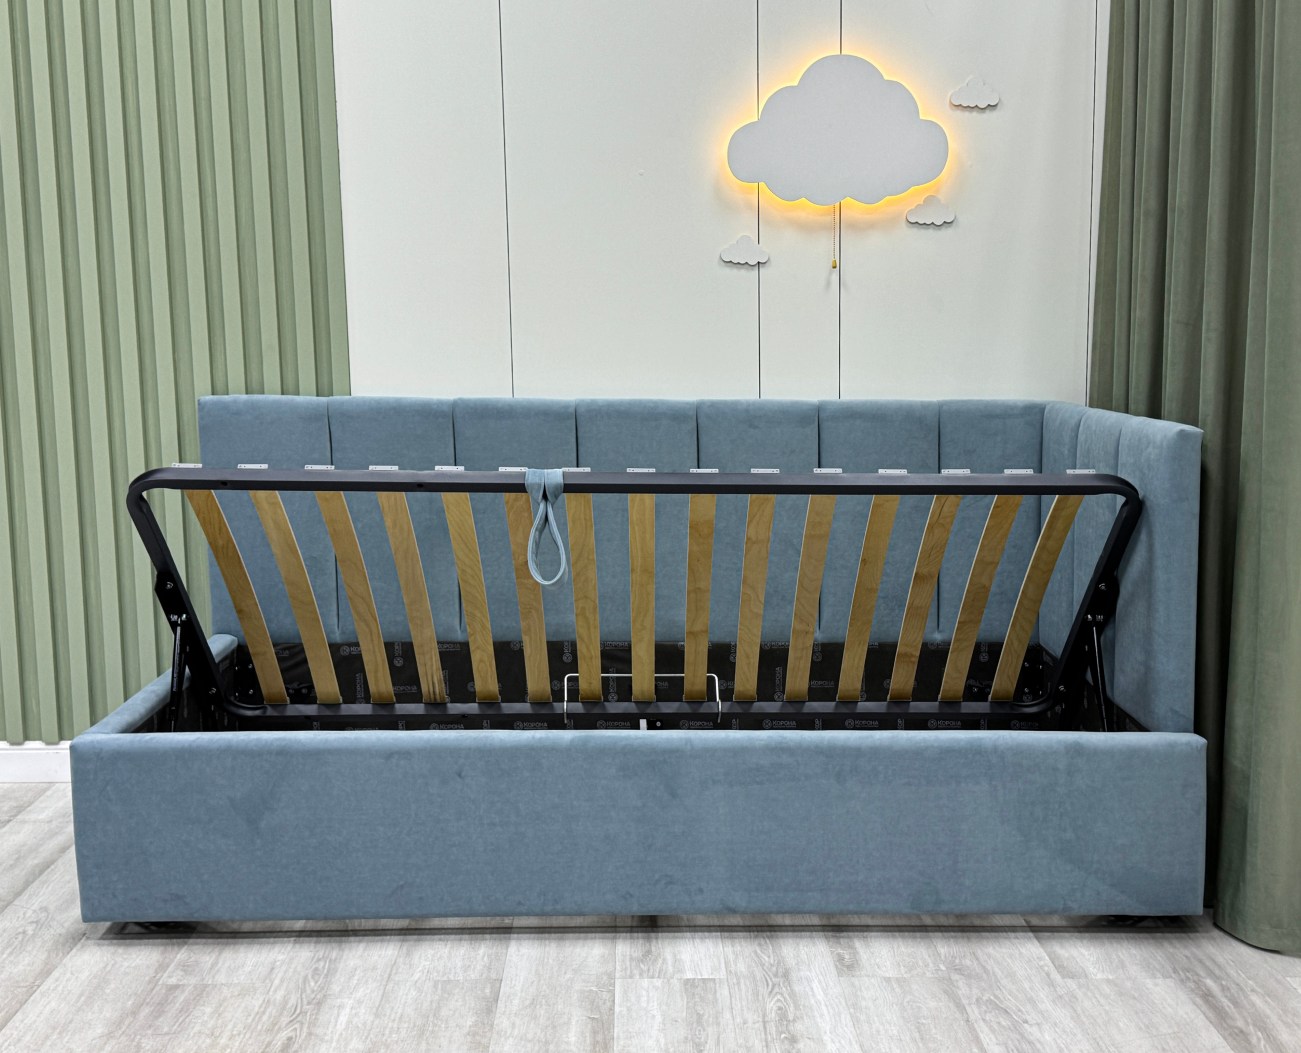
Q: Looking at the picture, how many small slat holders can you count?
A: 15